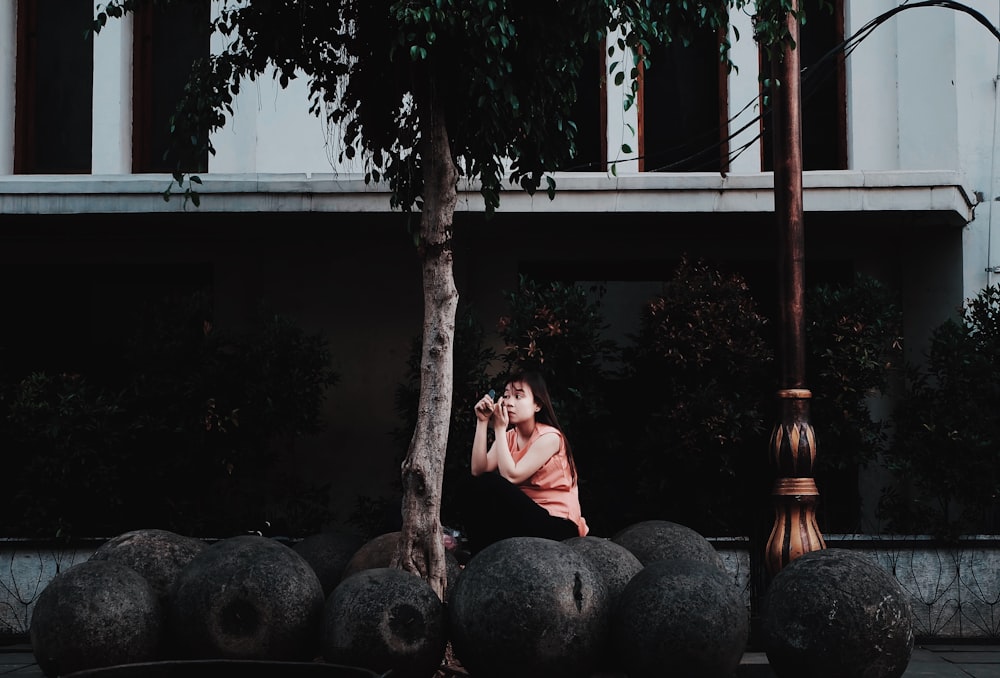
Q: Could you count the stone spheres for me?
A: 11